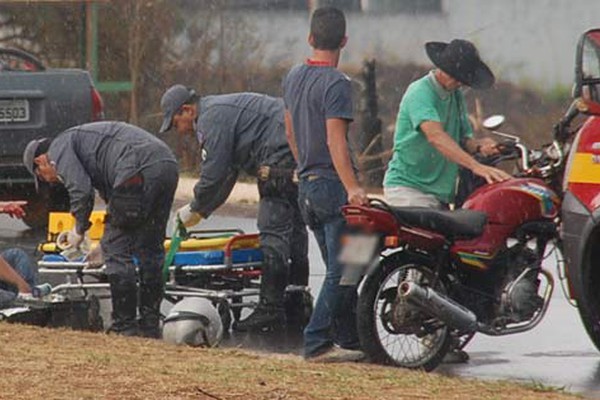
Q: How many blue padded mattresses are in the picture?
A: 1